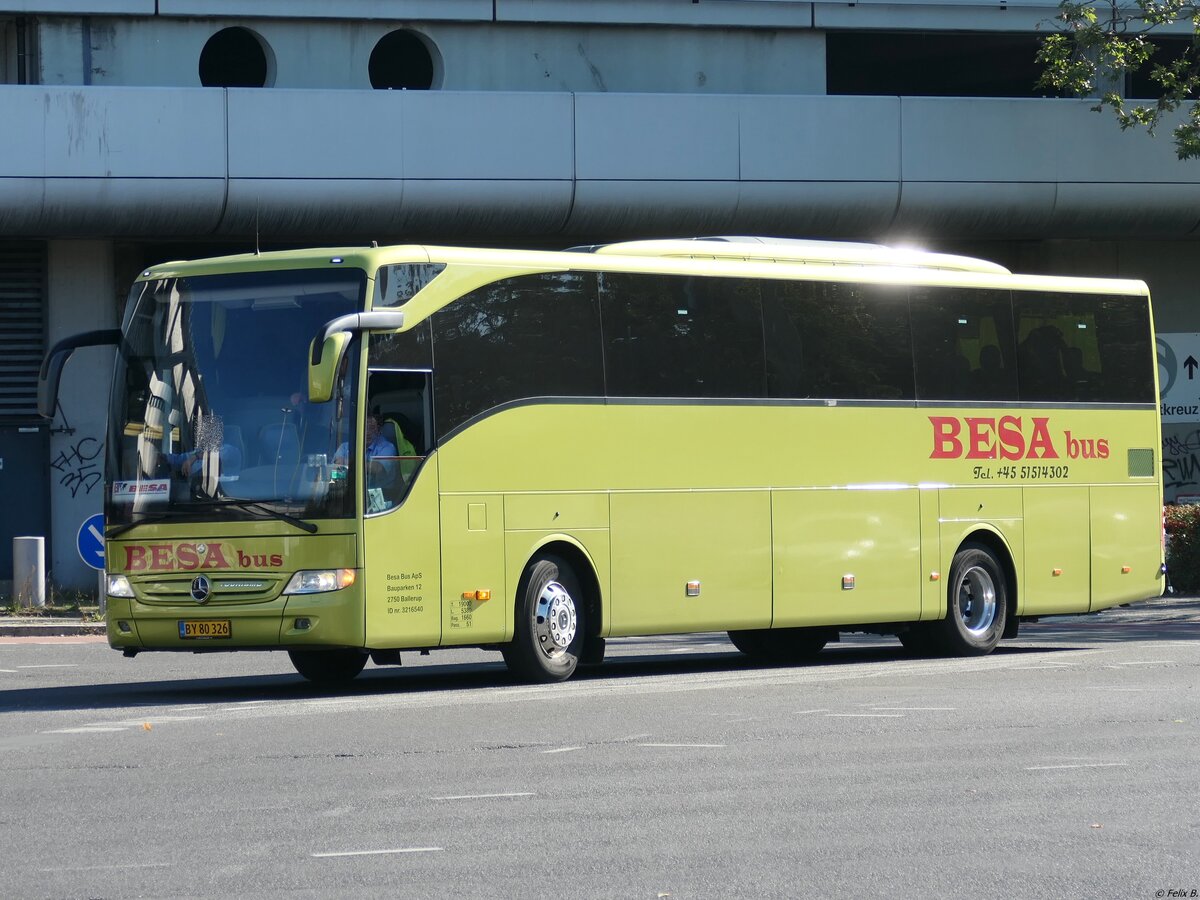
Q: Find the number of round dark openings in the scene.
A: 2